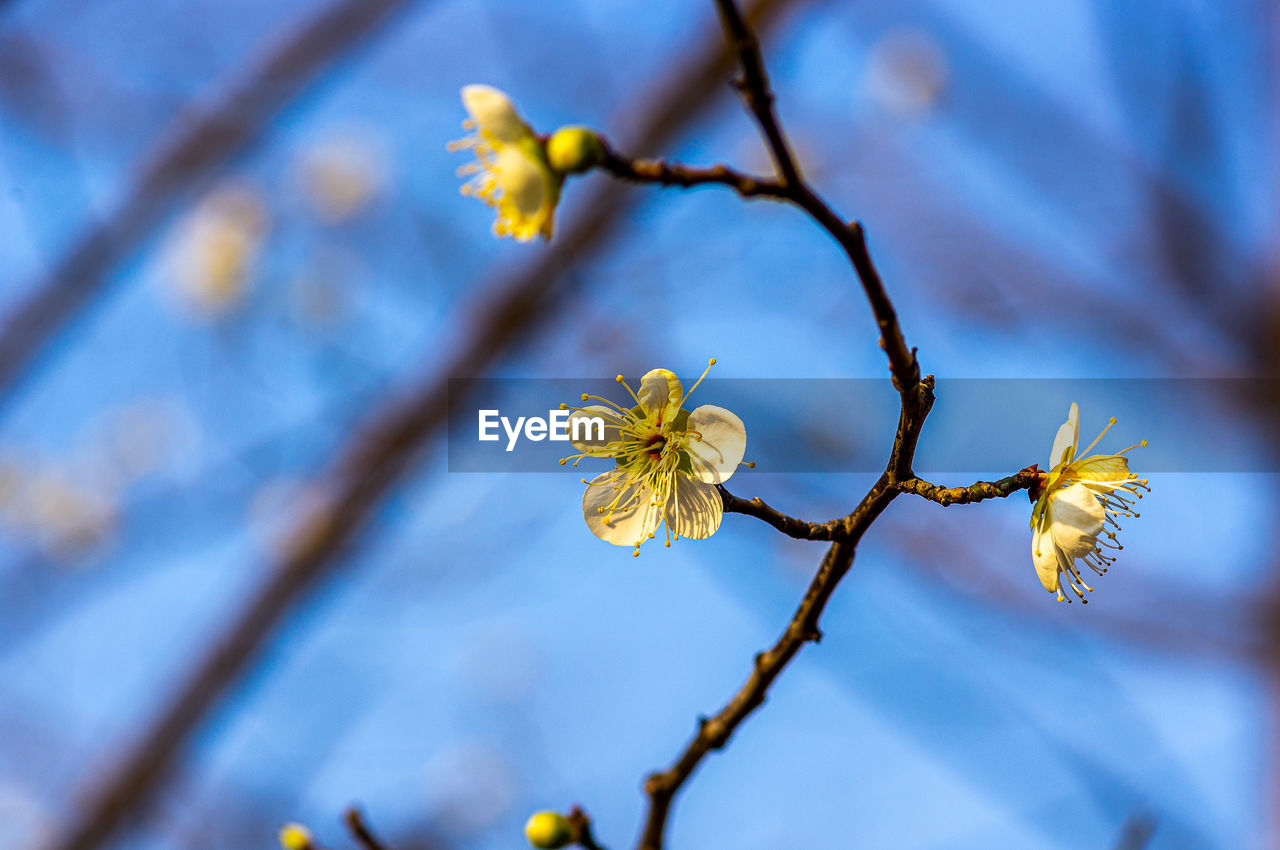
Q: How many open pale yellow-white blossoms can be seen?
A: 3